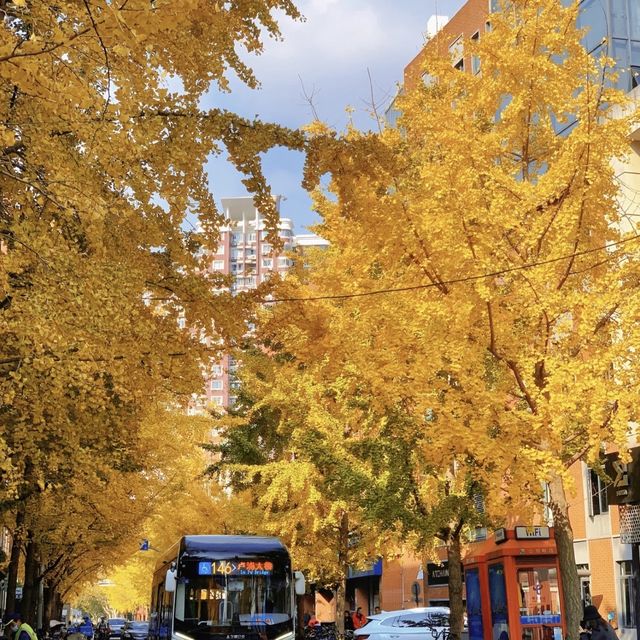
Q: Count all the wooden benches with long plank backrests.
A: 0